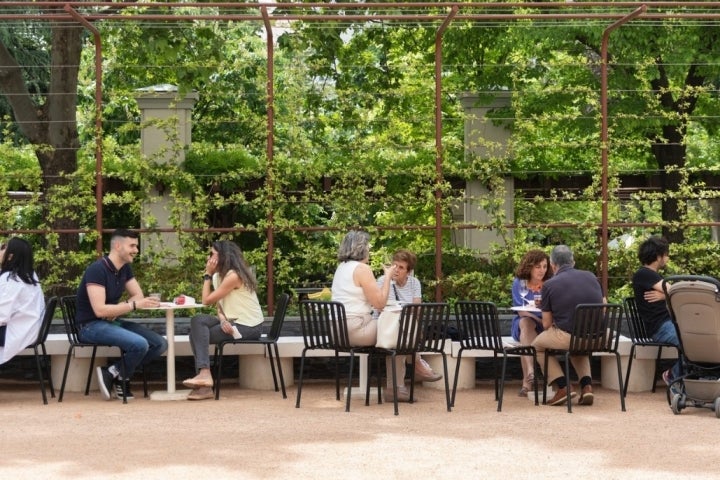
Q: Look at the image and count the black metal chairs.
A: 8